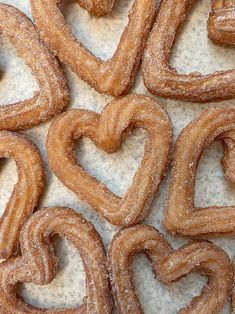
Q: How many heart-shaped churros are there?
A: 8